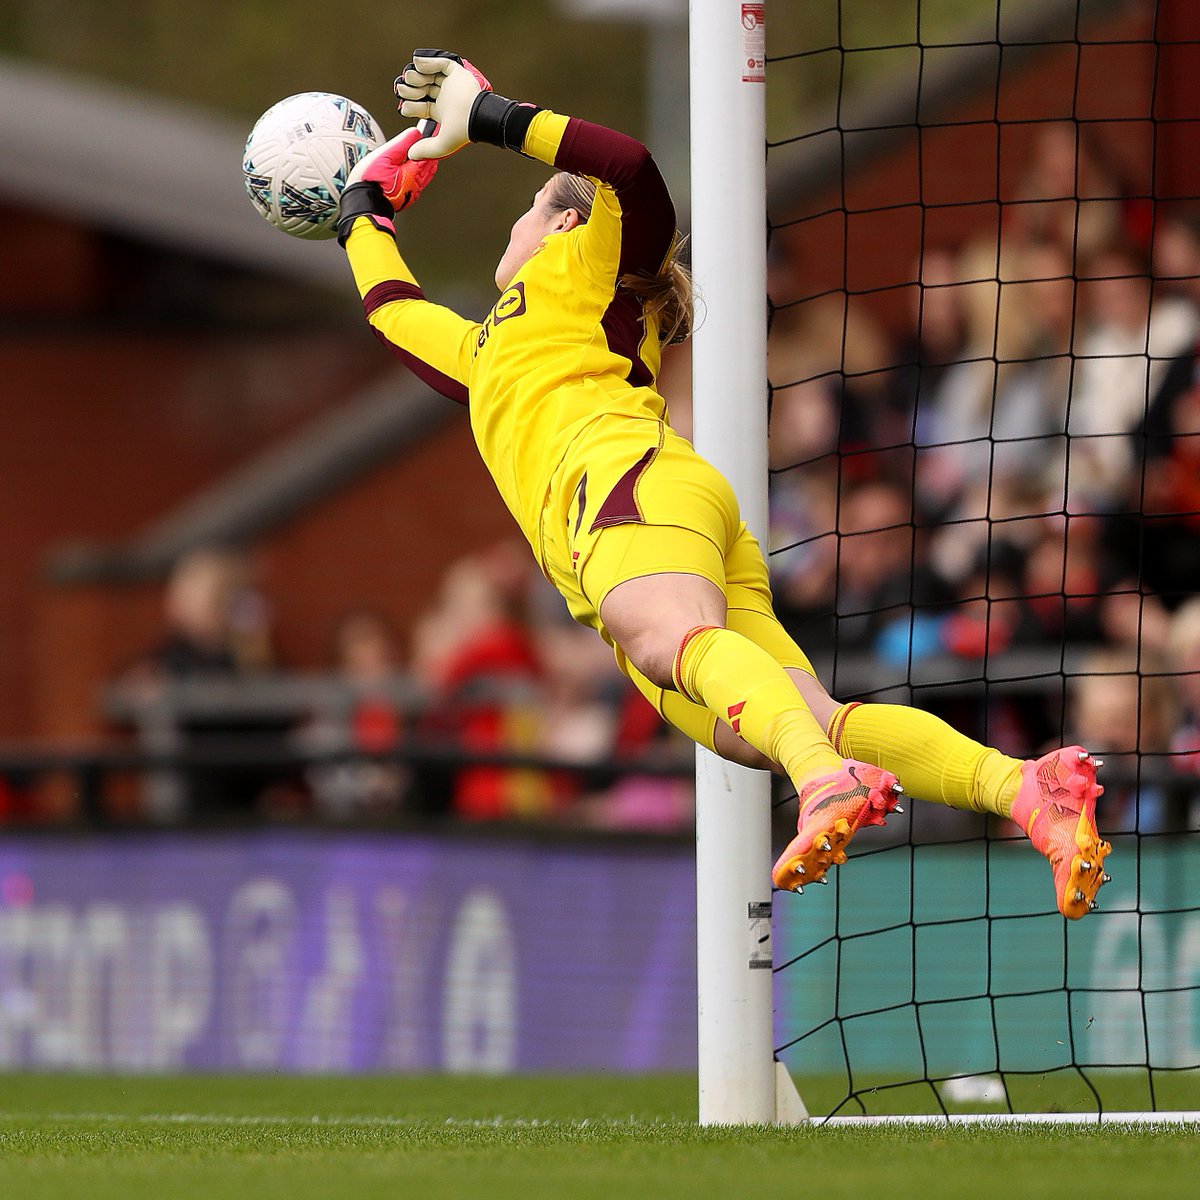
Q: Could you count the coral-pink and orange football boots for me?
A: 2